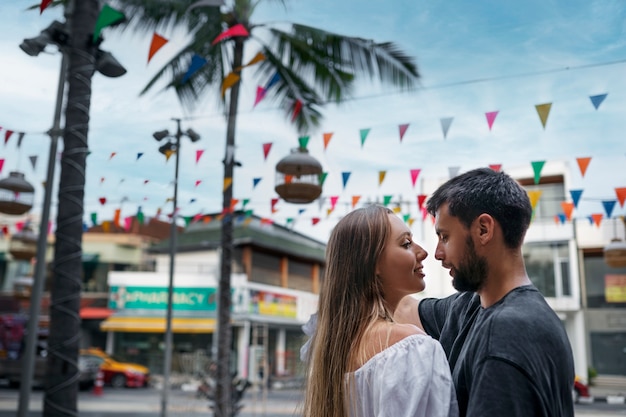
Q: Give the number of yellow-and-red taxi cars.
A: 1